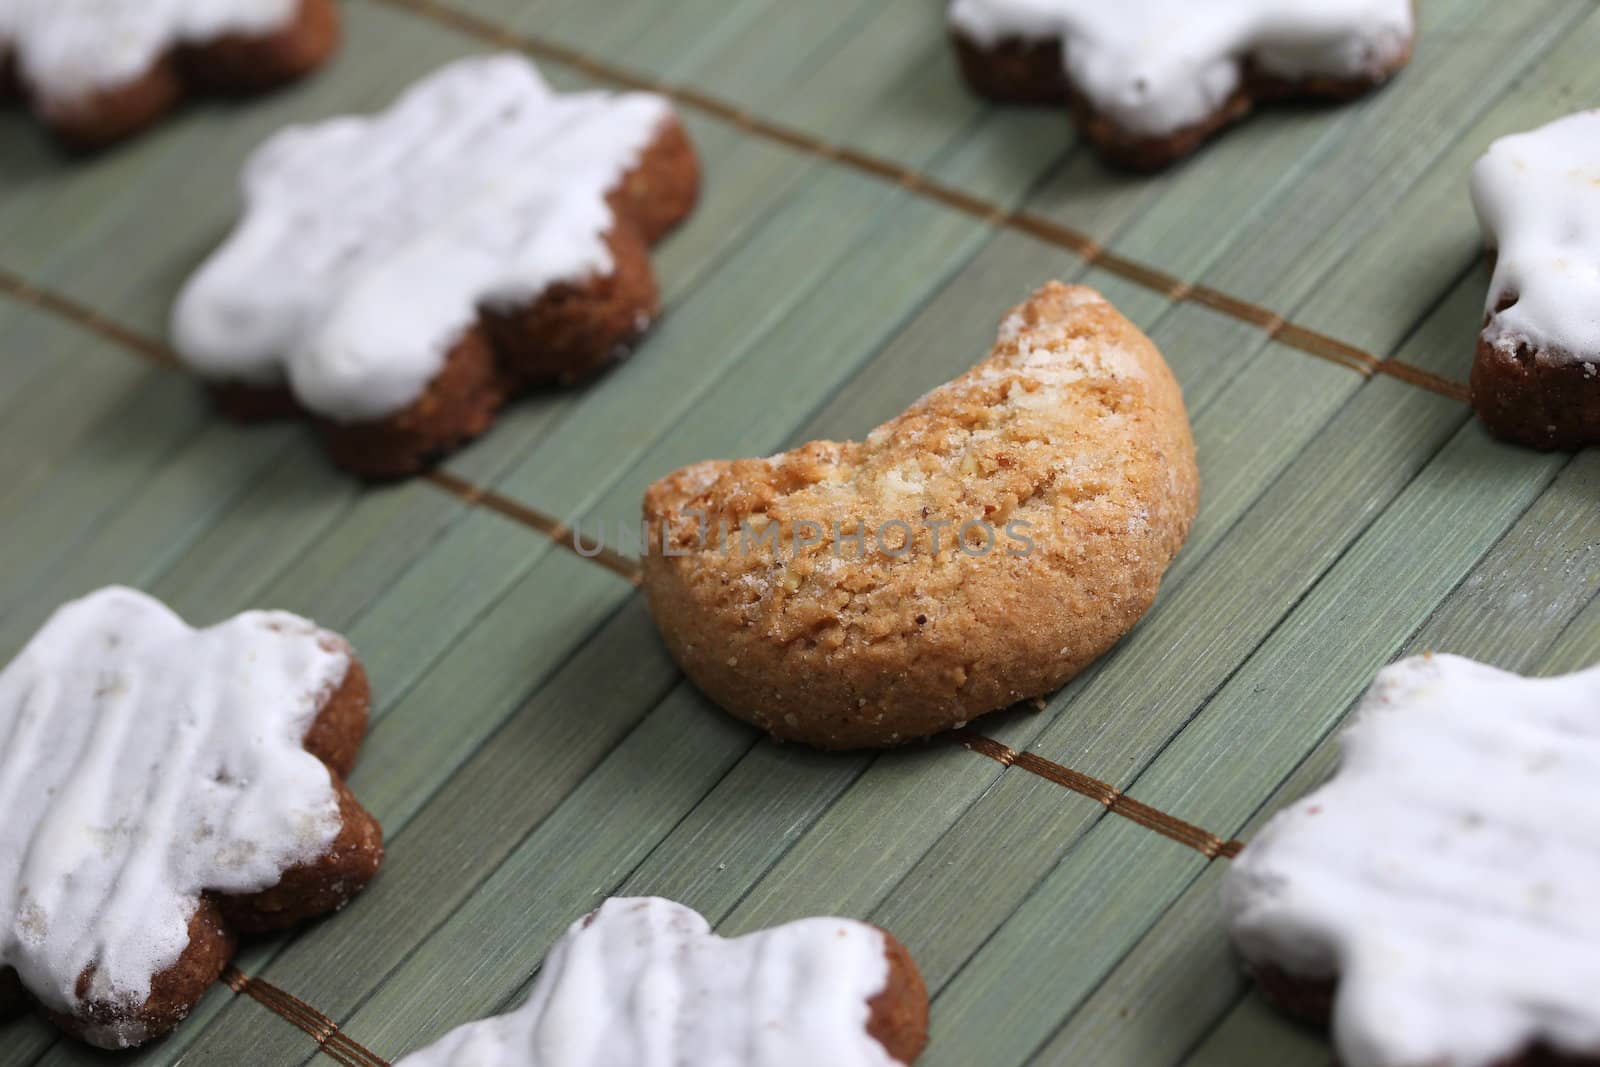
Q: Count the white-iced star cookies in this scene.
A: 7